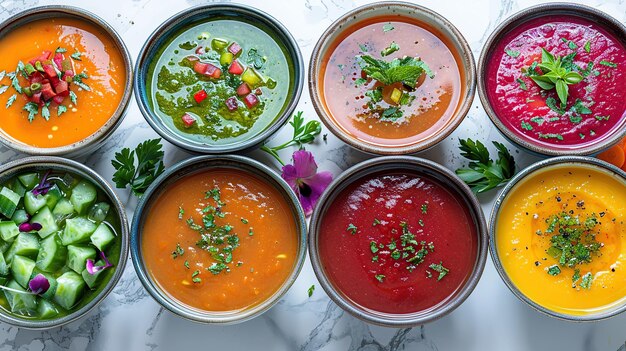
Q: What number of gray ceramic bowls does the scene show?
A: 8